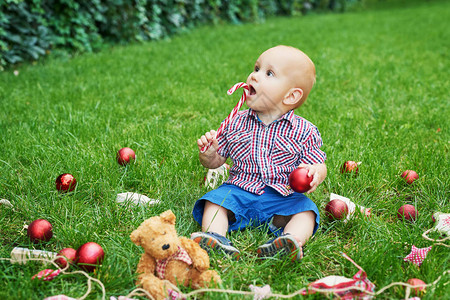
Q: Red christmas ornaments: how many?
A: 11